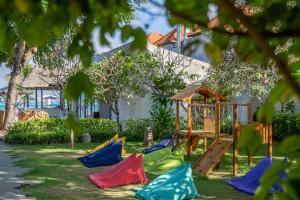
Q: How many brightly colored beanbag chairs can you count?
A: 7